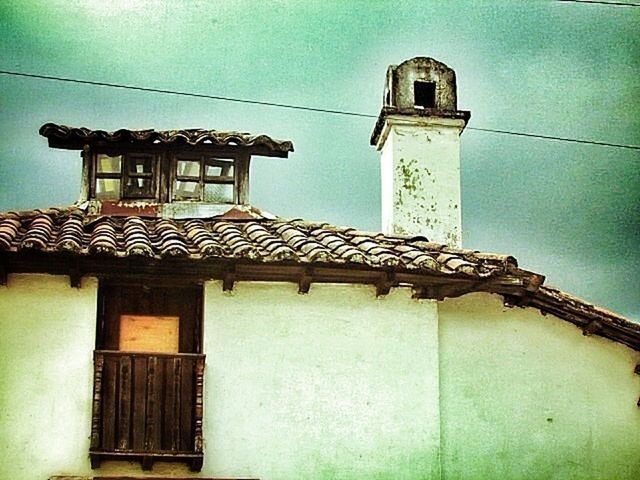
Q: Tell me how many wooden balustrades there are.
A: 1